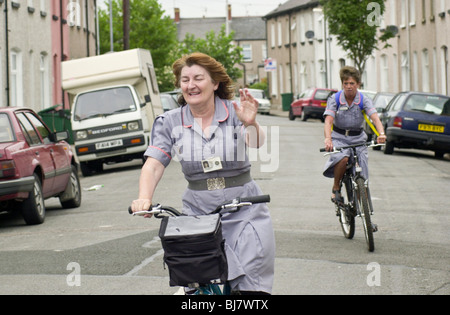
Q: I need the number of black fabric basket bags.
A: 1